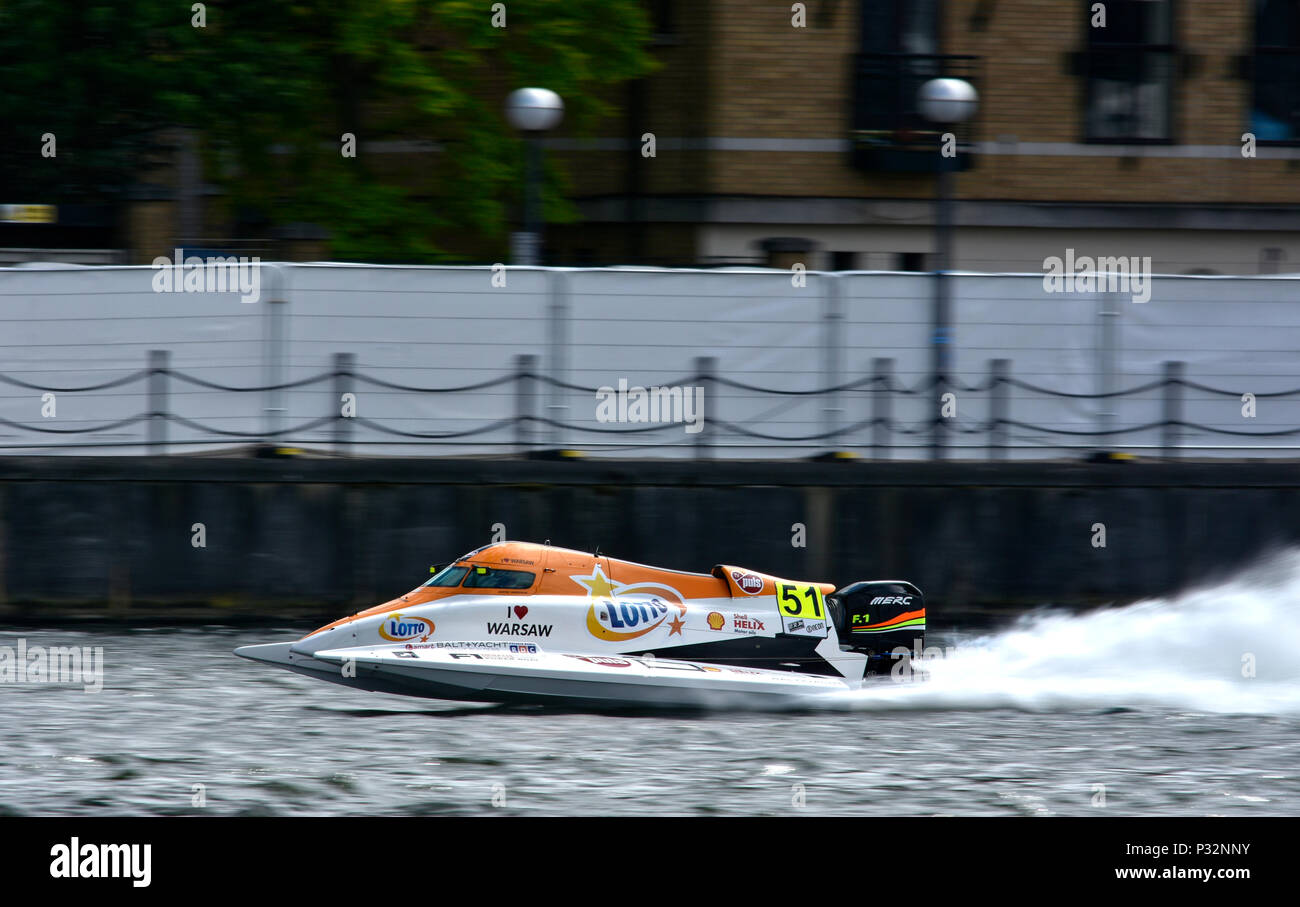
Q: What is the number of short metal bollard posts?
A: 7